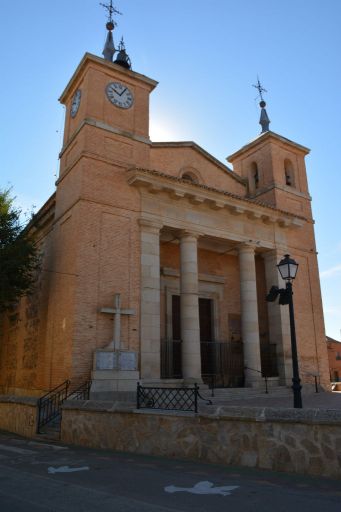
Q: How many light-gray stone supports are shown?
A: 4